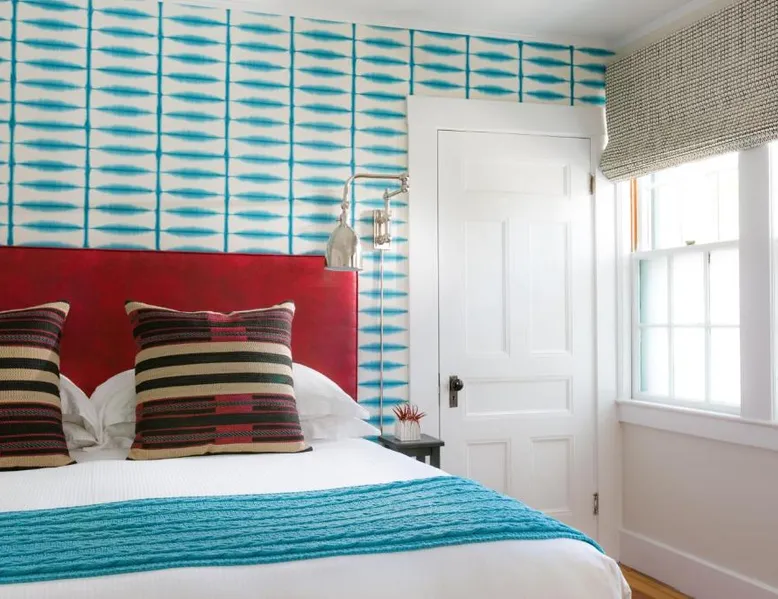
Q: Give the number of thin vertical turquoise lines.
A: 10